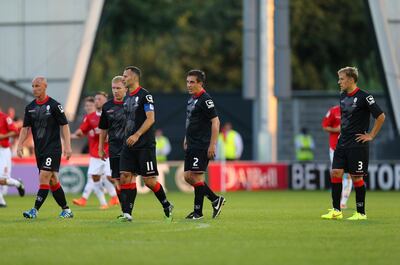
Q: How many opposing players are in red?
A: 4